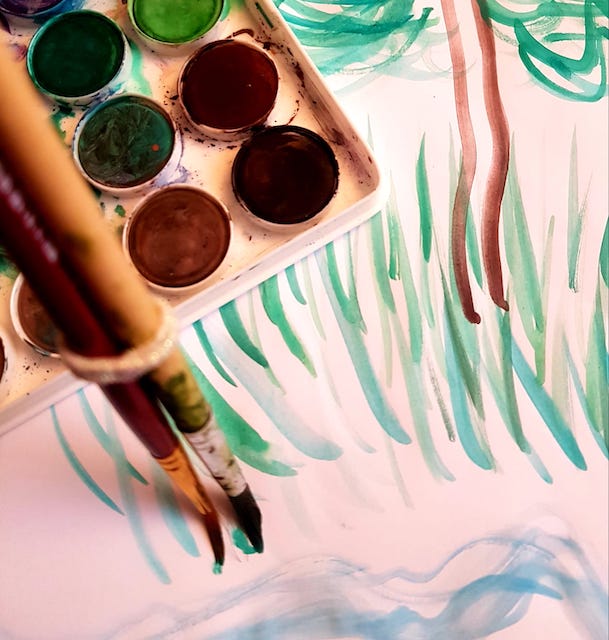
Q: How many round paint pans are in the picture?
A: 9